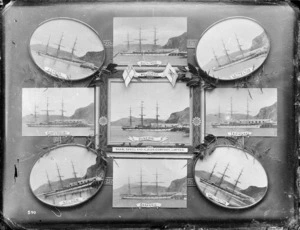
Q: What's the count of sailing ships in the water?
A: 9